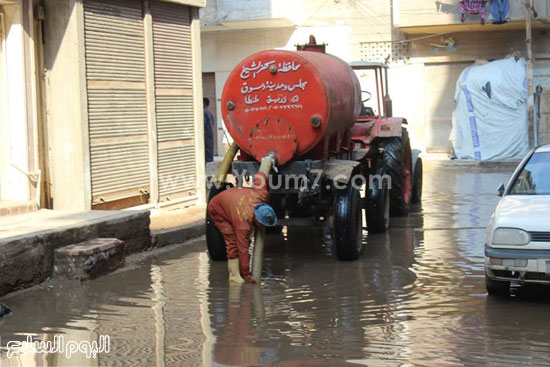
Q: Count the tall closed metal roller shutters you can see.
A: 2